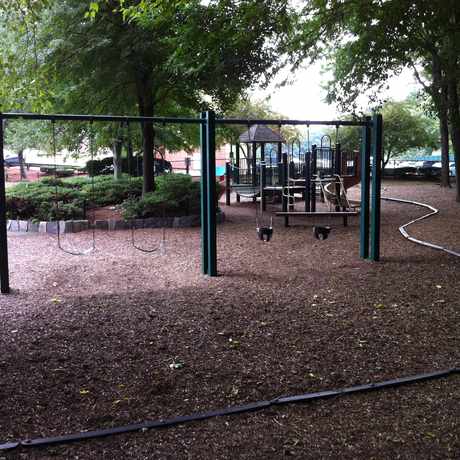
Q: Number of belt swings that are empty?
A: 2